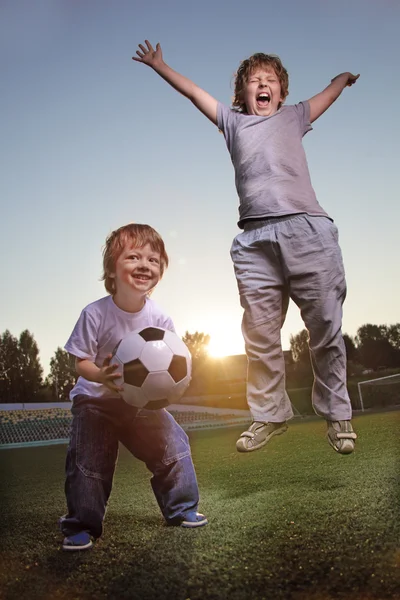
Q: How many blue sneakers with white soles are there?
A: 2